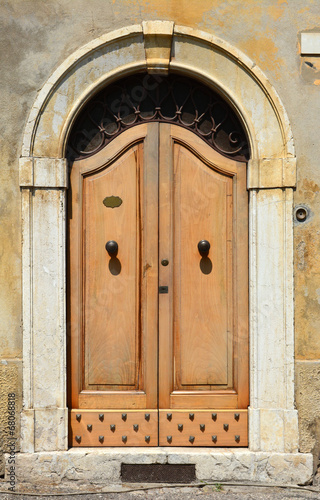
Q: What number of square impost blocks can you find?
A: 2